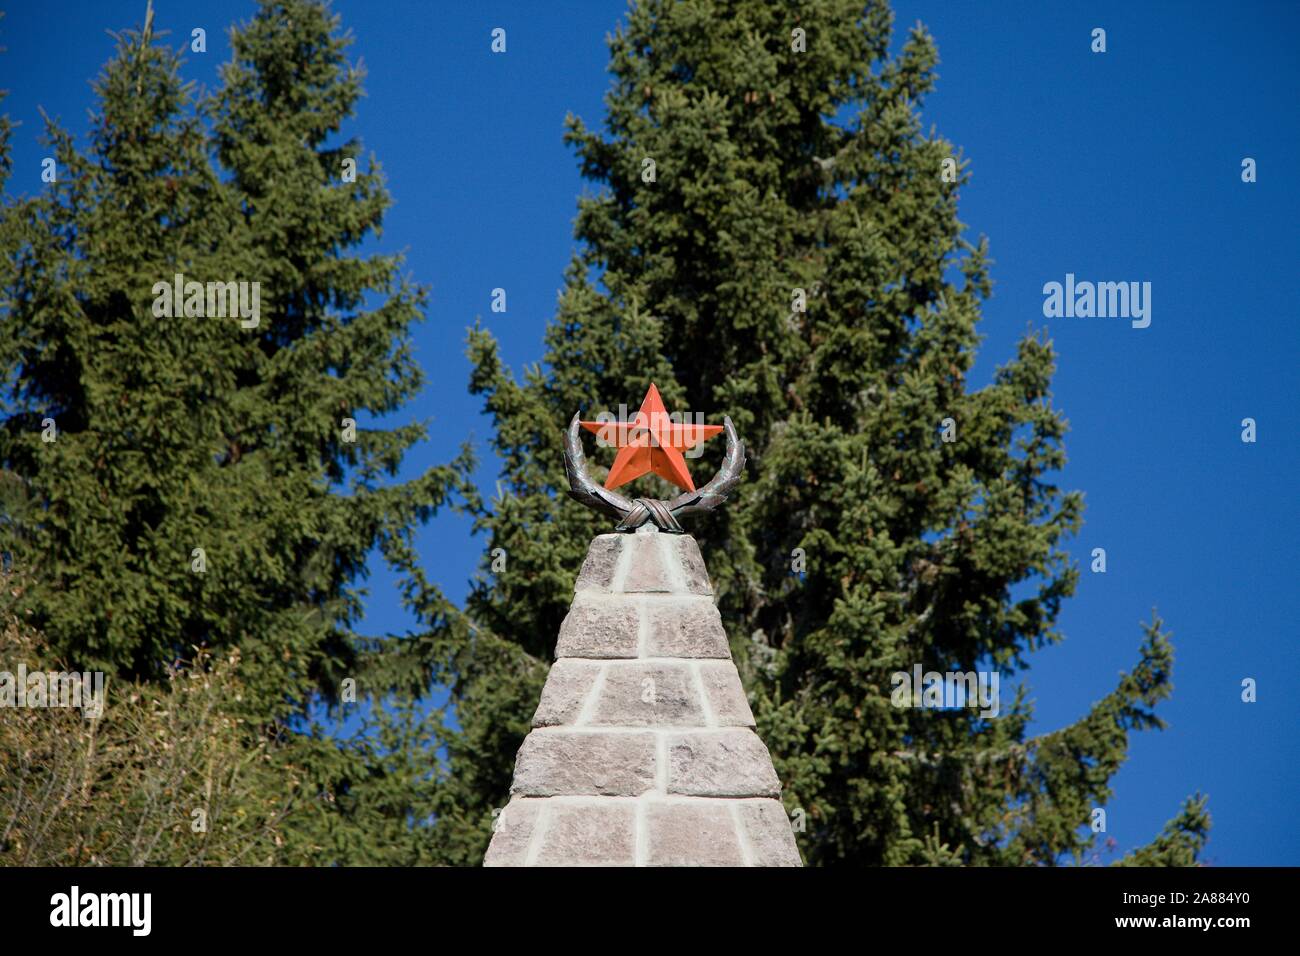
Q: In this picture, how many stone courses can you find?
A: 5